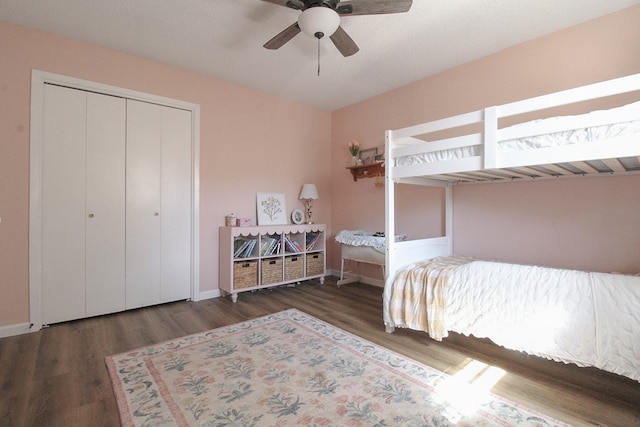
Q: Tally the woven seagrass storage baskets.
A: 4